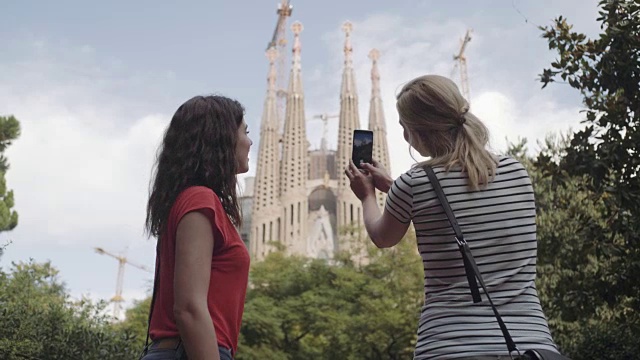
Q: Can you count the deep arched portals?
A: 1